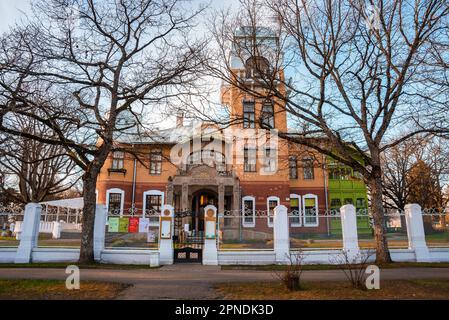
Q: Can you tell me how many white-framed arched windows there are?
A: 6